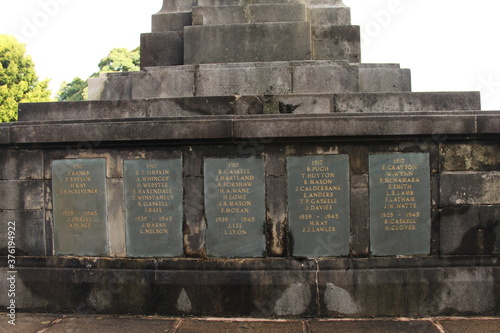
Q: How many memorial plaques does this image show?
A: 5